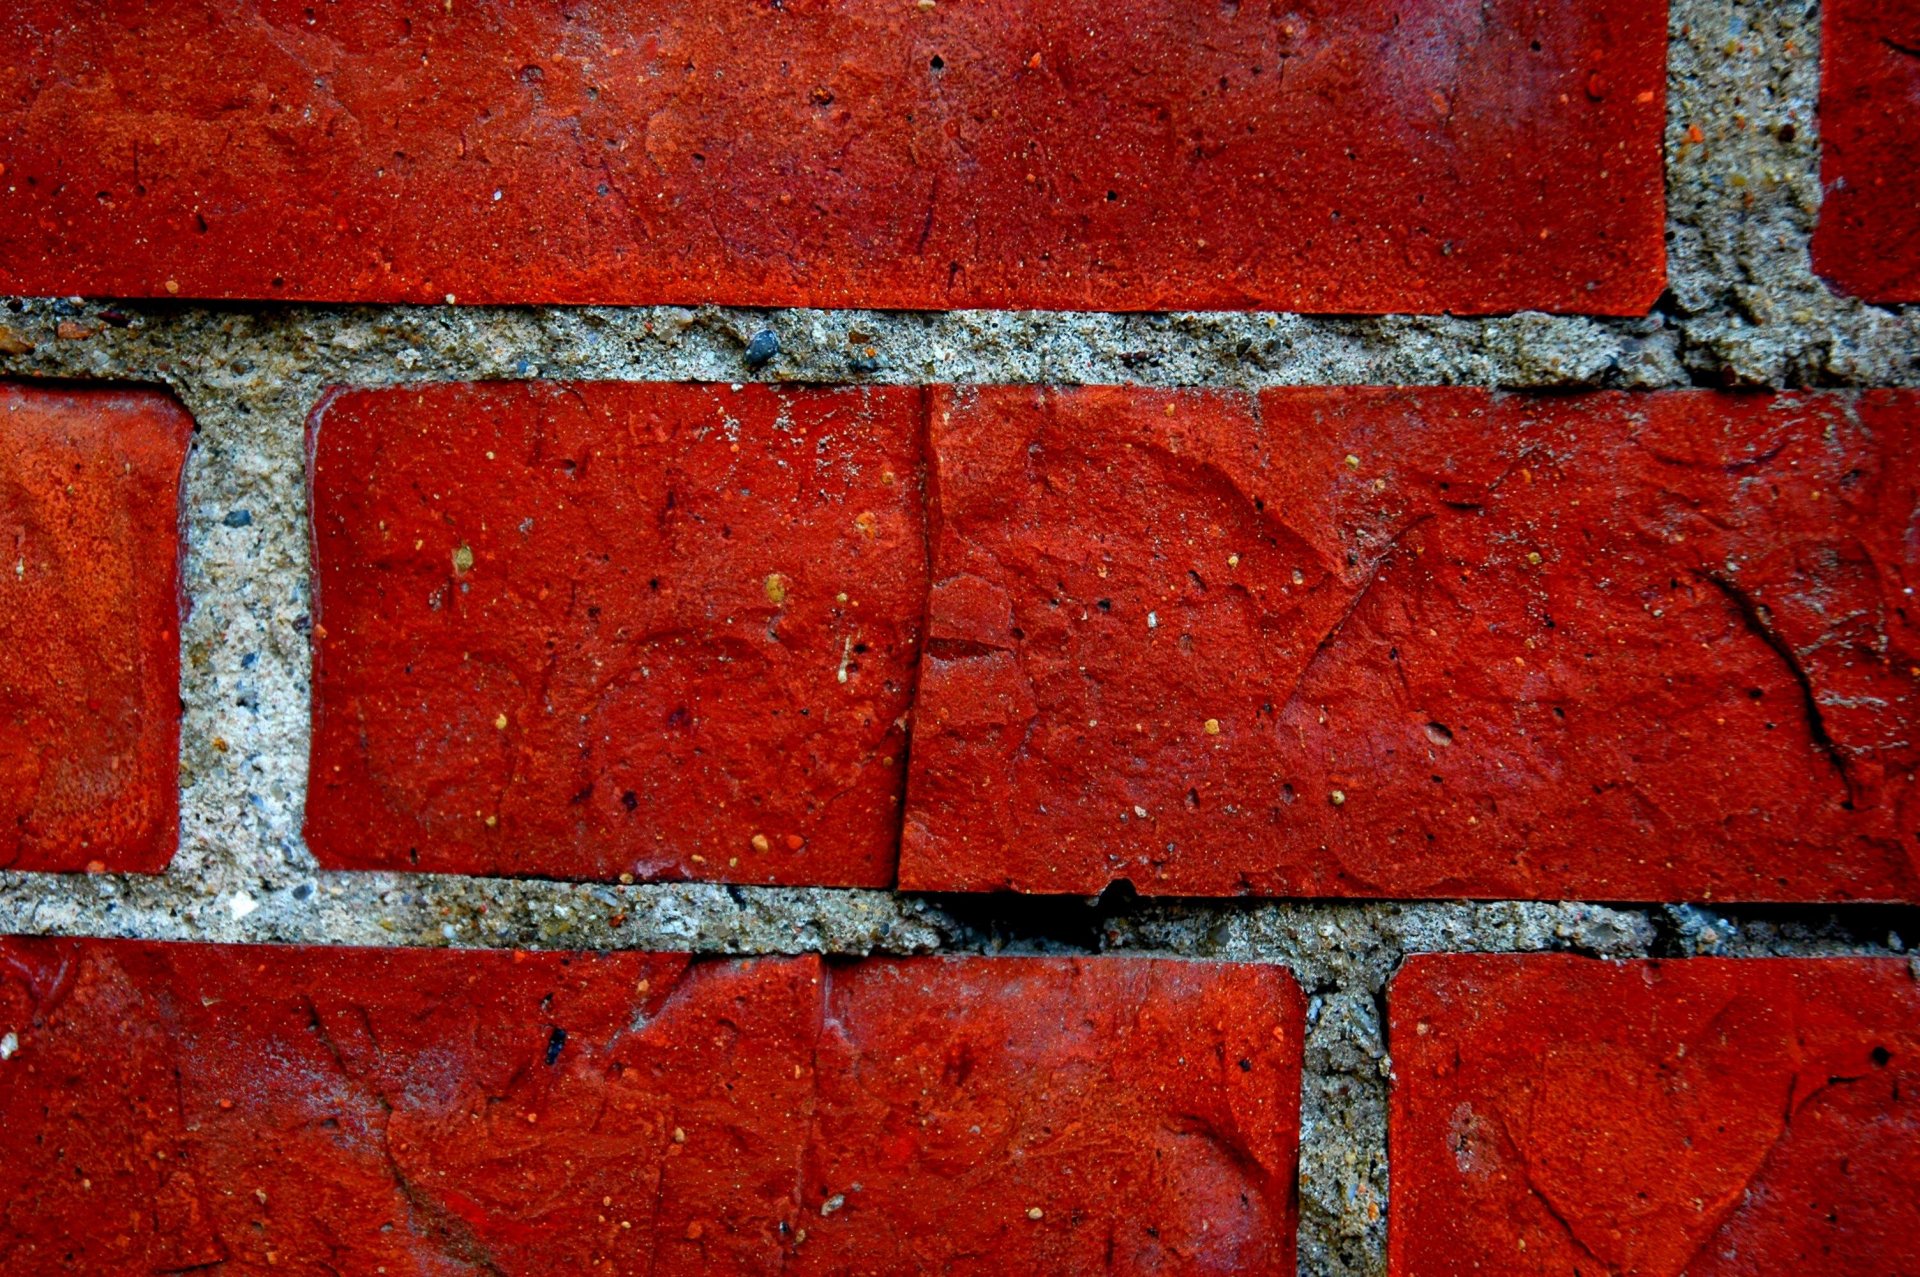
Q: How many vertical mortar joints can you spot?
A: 3